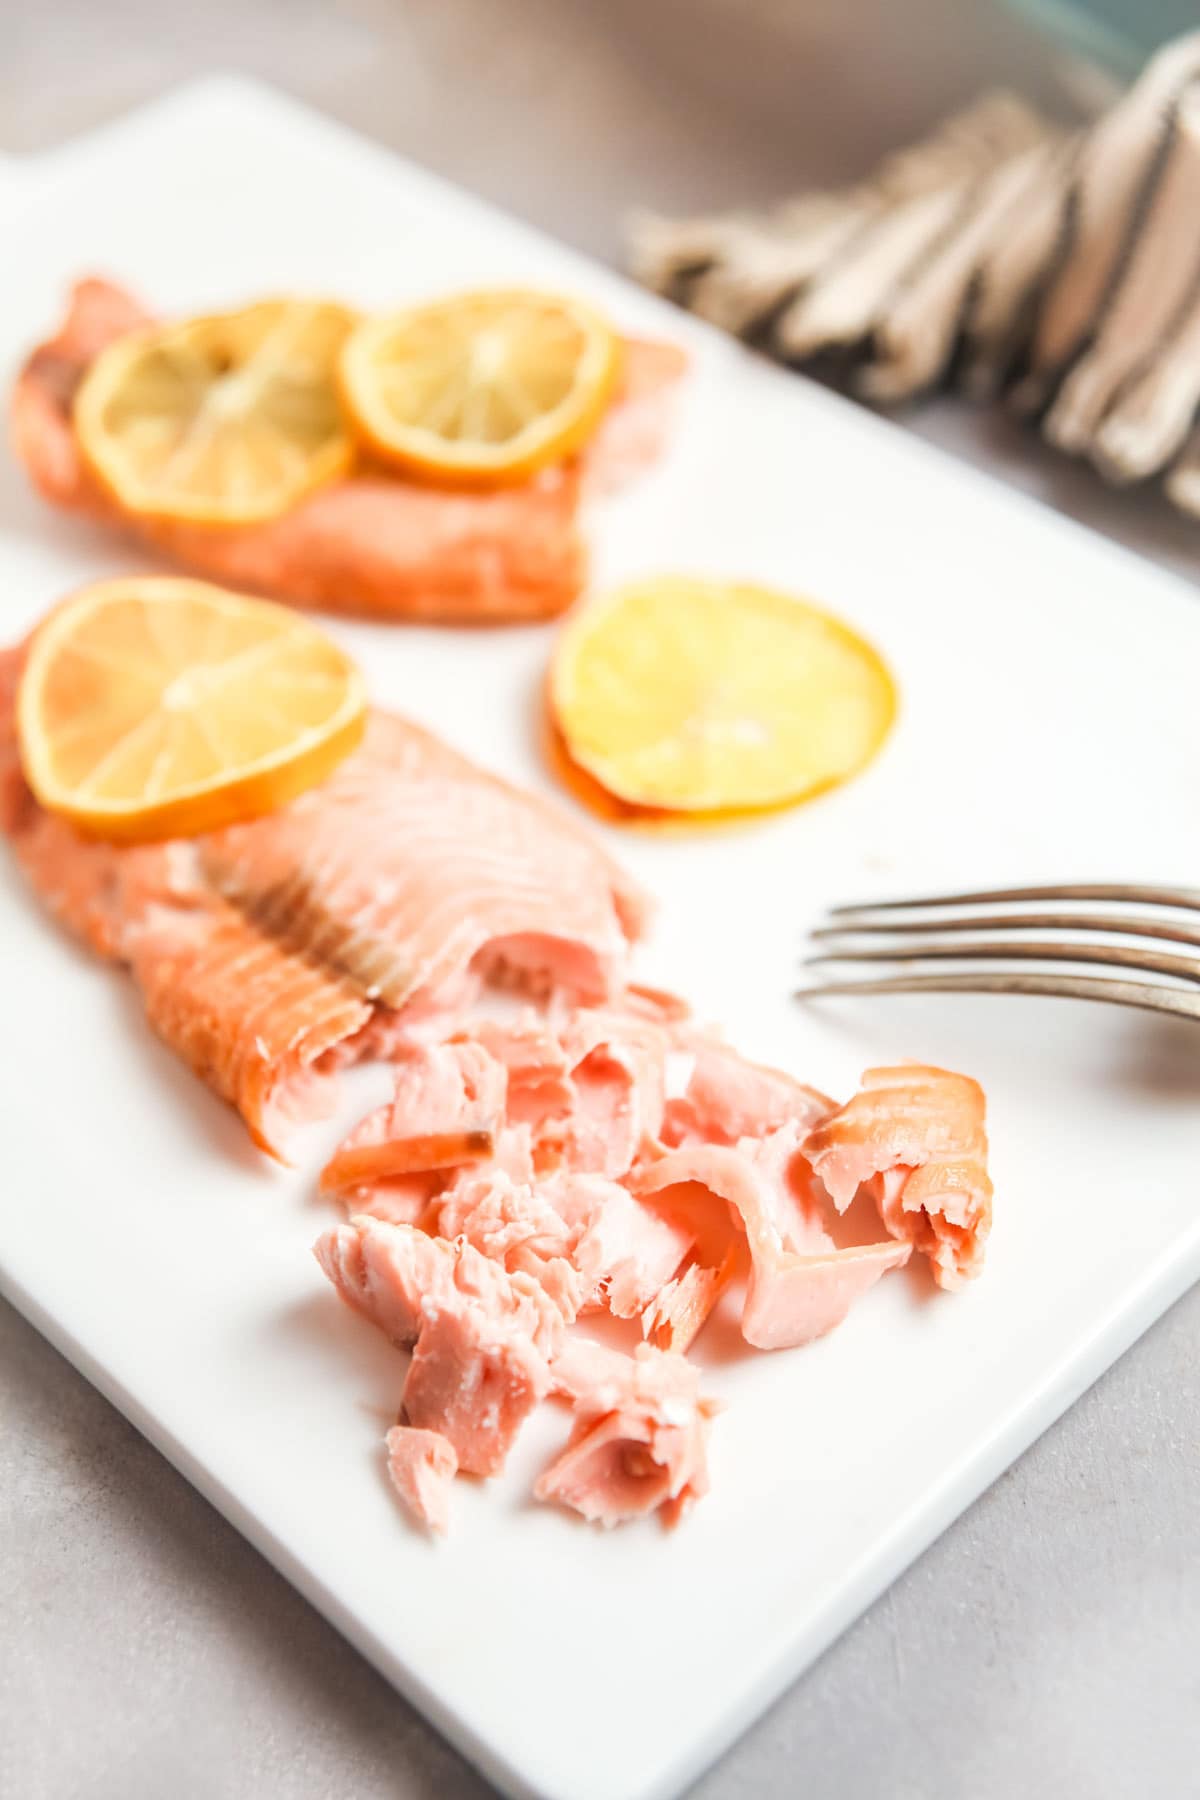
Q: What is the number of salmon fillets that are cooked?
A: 2